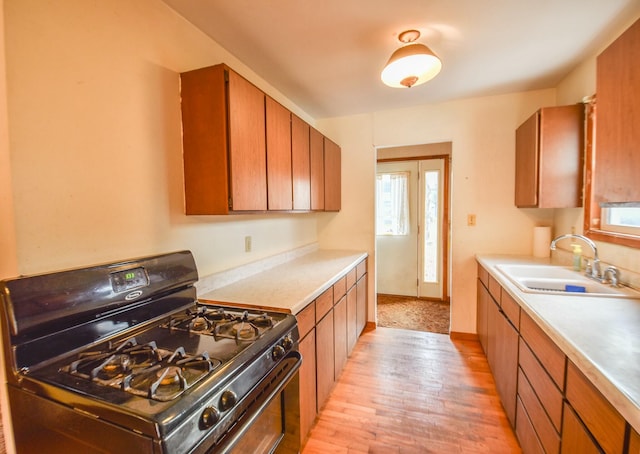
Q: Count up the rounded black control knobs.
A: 4